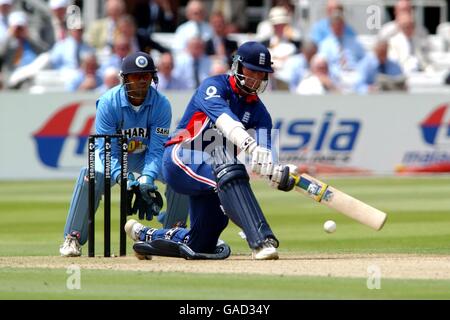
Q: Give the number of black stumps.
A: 3